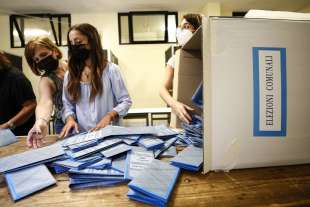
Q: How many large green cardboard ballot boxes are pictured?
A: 0